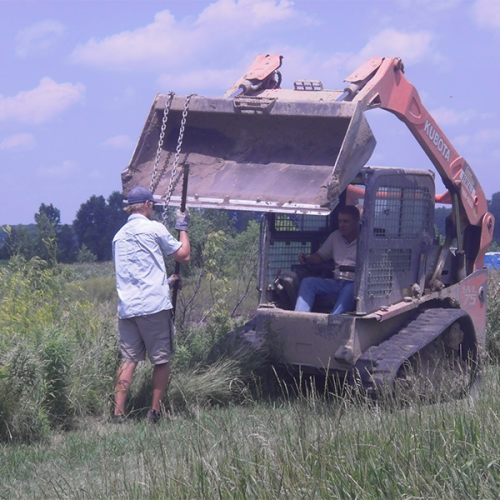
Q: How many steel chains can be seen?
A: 2